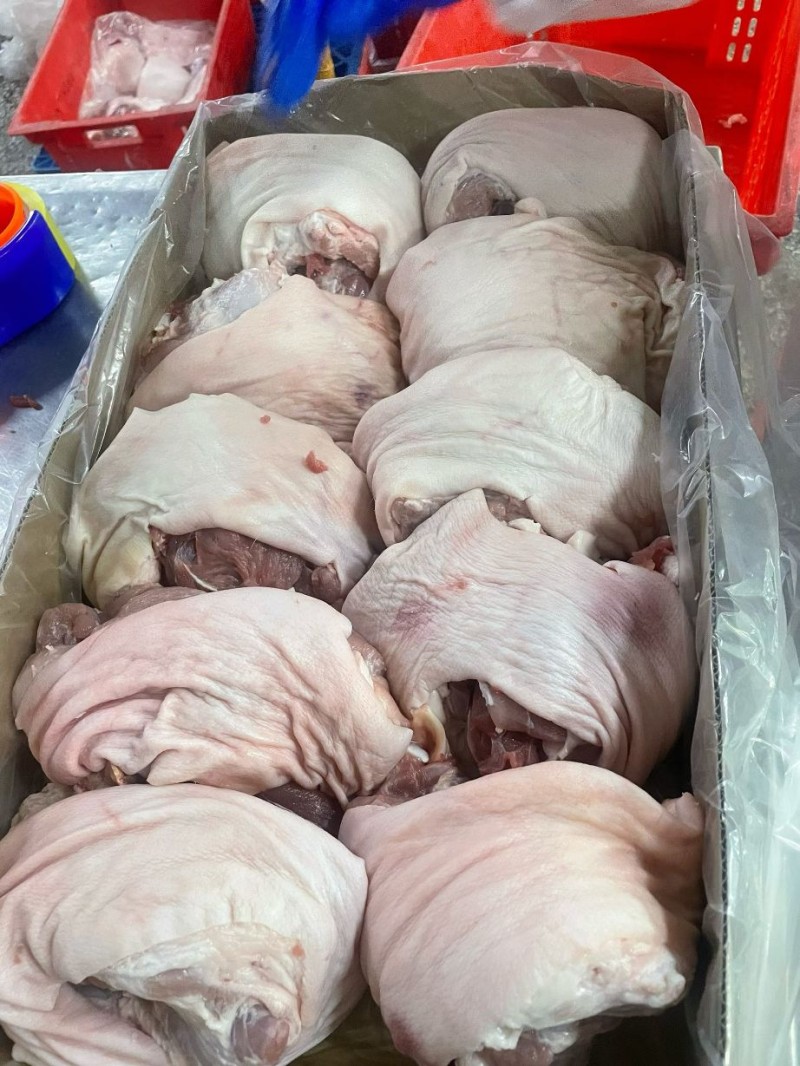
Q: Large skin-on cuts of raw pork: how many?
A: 10